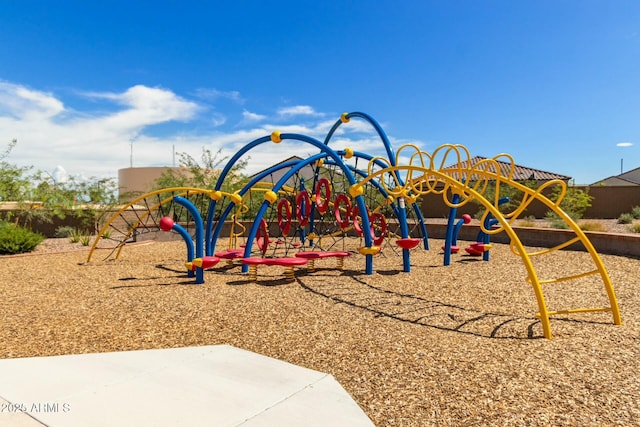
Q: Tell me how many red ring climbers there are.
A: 7